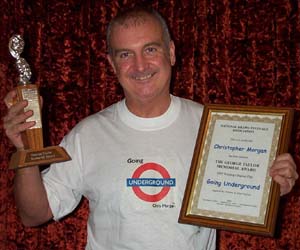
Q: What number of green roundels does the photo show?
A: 0